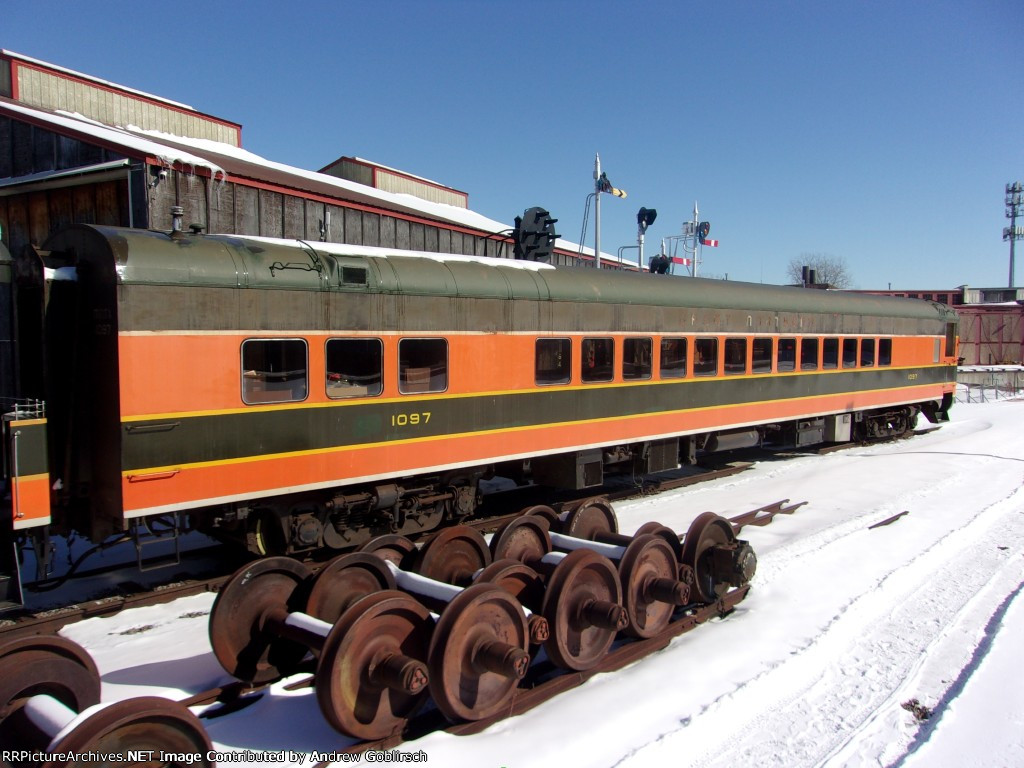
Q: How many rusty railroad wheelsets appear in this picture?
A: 8